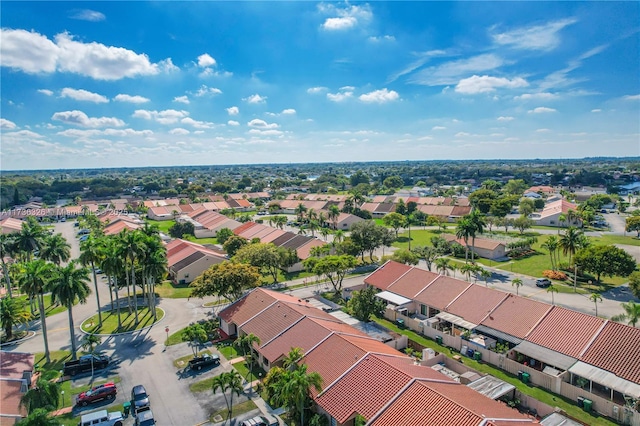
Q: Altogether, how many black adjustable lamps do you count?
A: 0